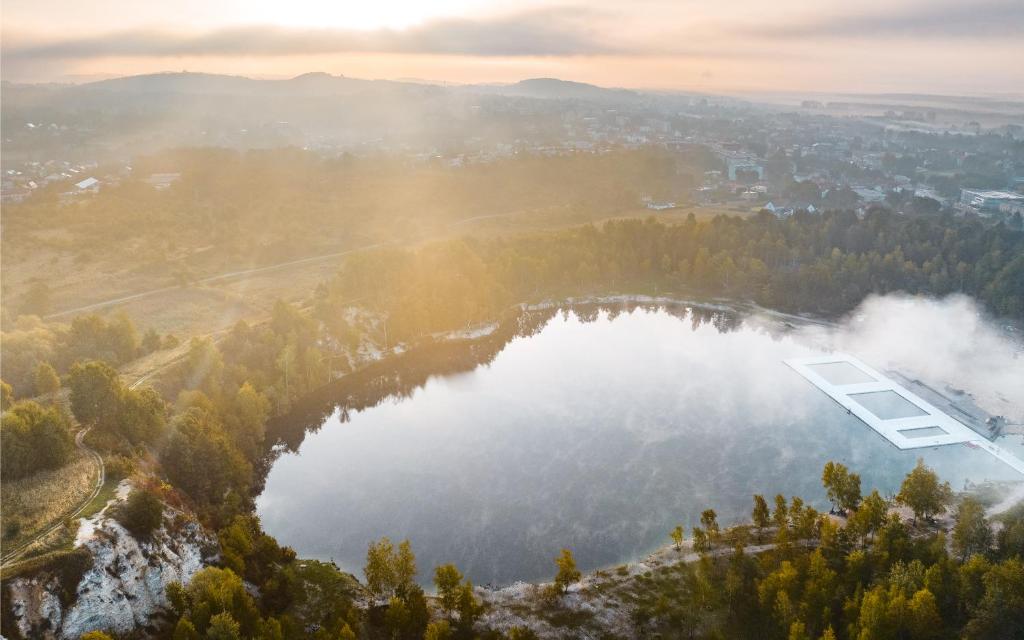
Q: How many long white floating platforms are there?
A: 1